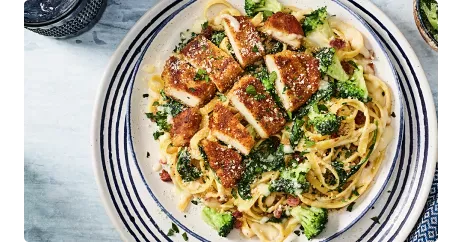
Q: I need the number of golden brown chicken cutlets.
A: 9